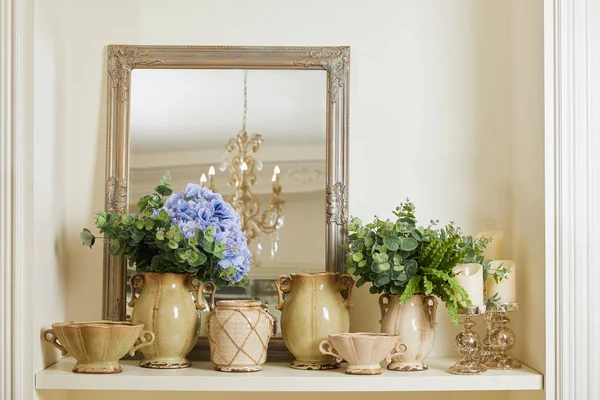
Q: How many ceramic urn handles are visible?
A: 10